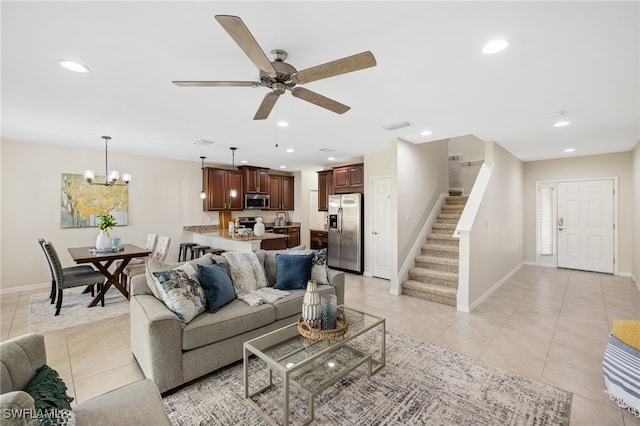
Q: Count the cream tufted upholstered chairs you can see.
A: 2